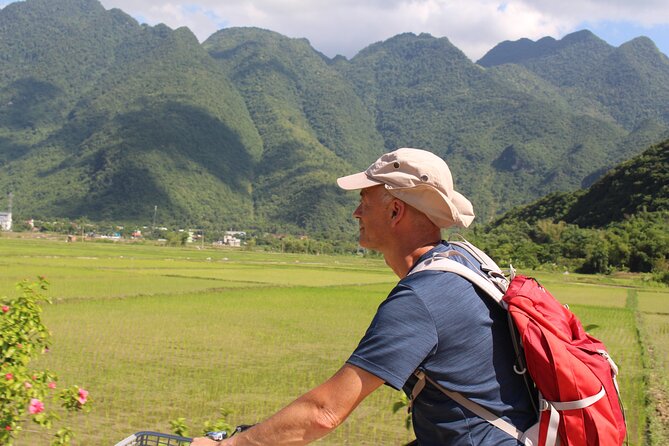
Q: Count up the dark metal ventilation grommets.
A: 2